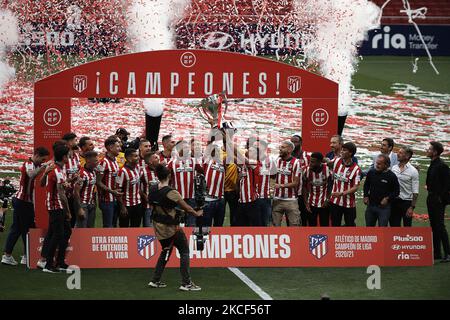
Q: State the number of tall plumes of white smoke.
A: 3